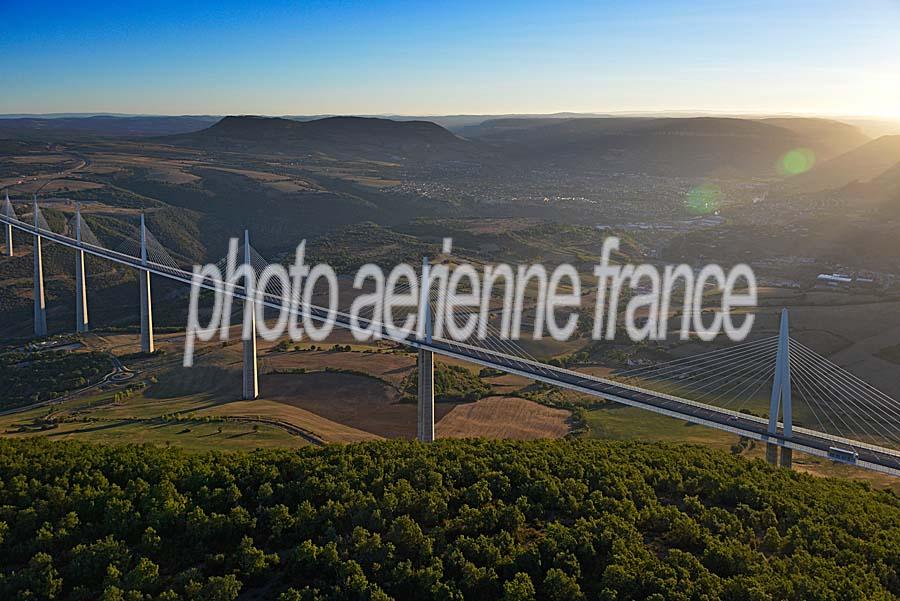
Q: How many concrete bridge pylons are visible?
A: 7